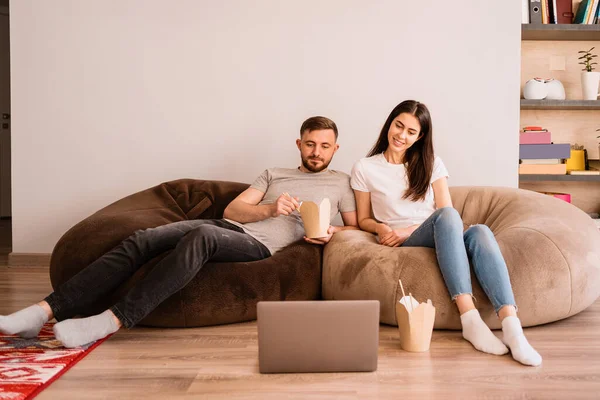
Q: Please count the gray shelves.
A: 3